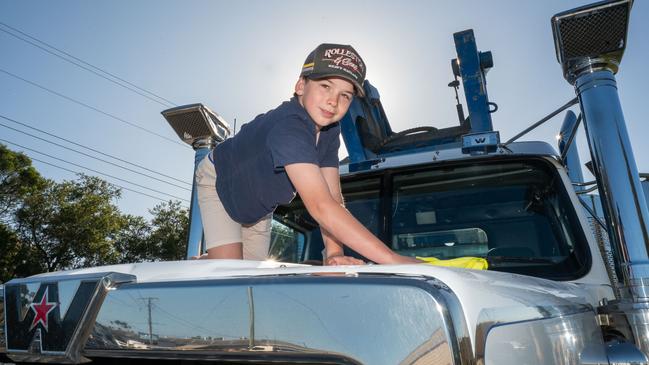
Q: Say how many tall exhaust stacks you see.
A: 2